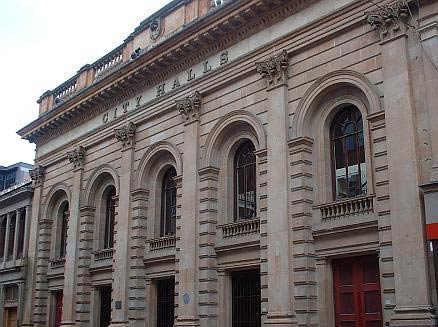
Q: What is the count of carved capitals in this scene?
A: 6